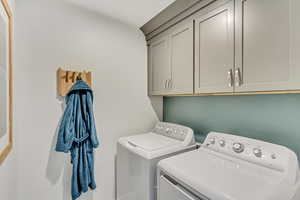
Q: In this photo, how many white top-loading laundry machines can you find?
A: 2